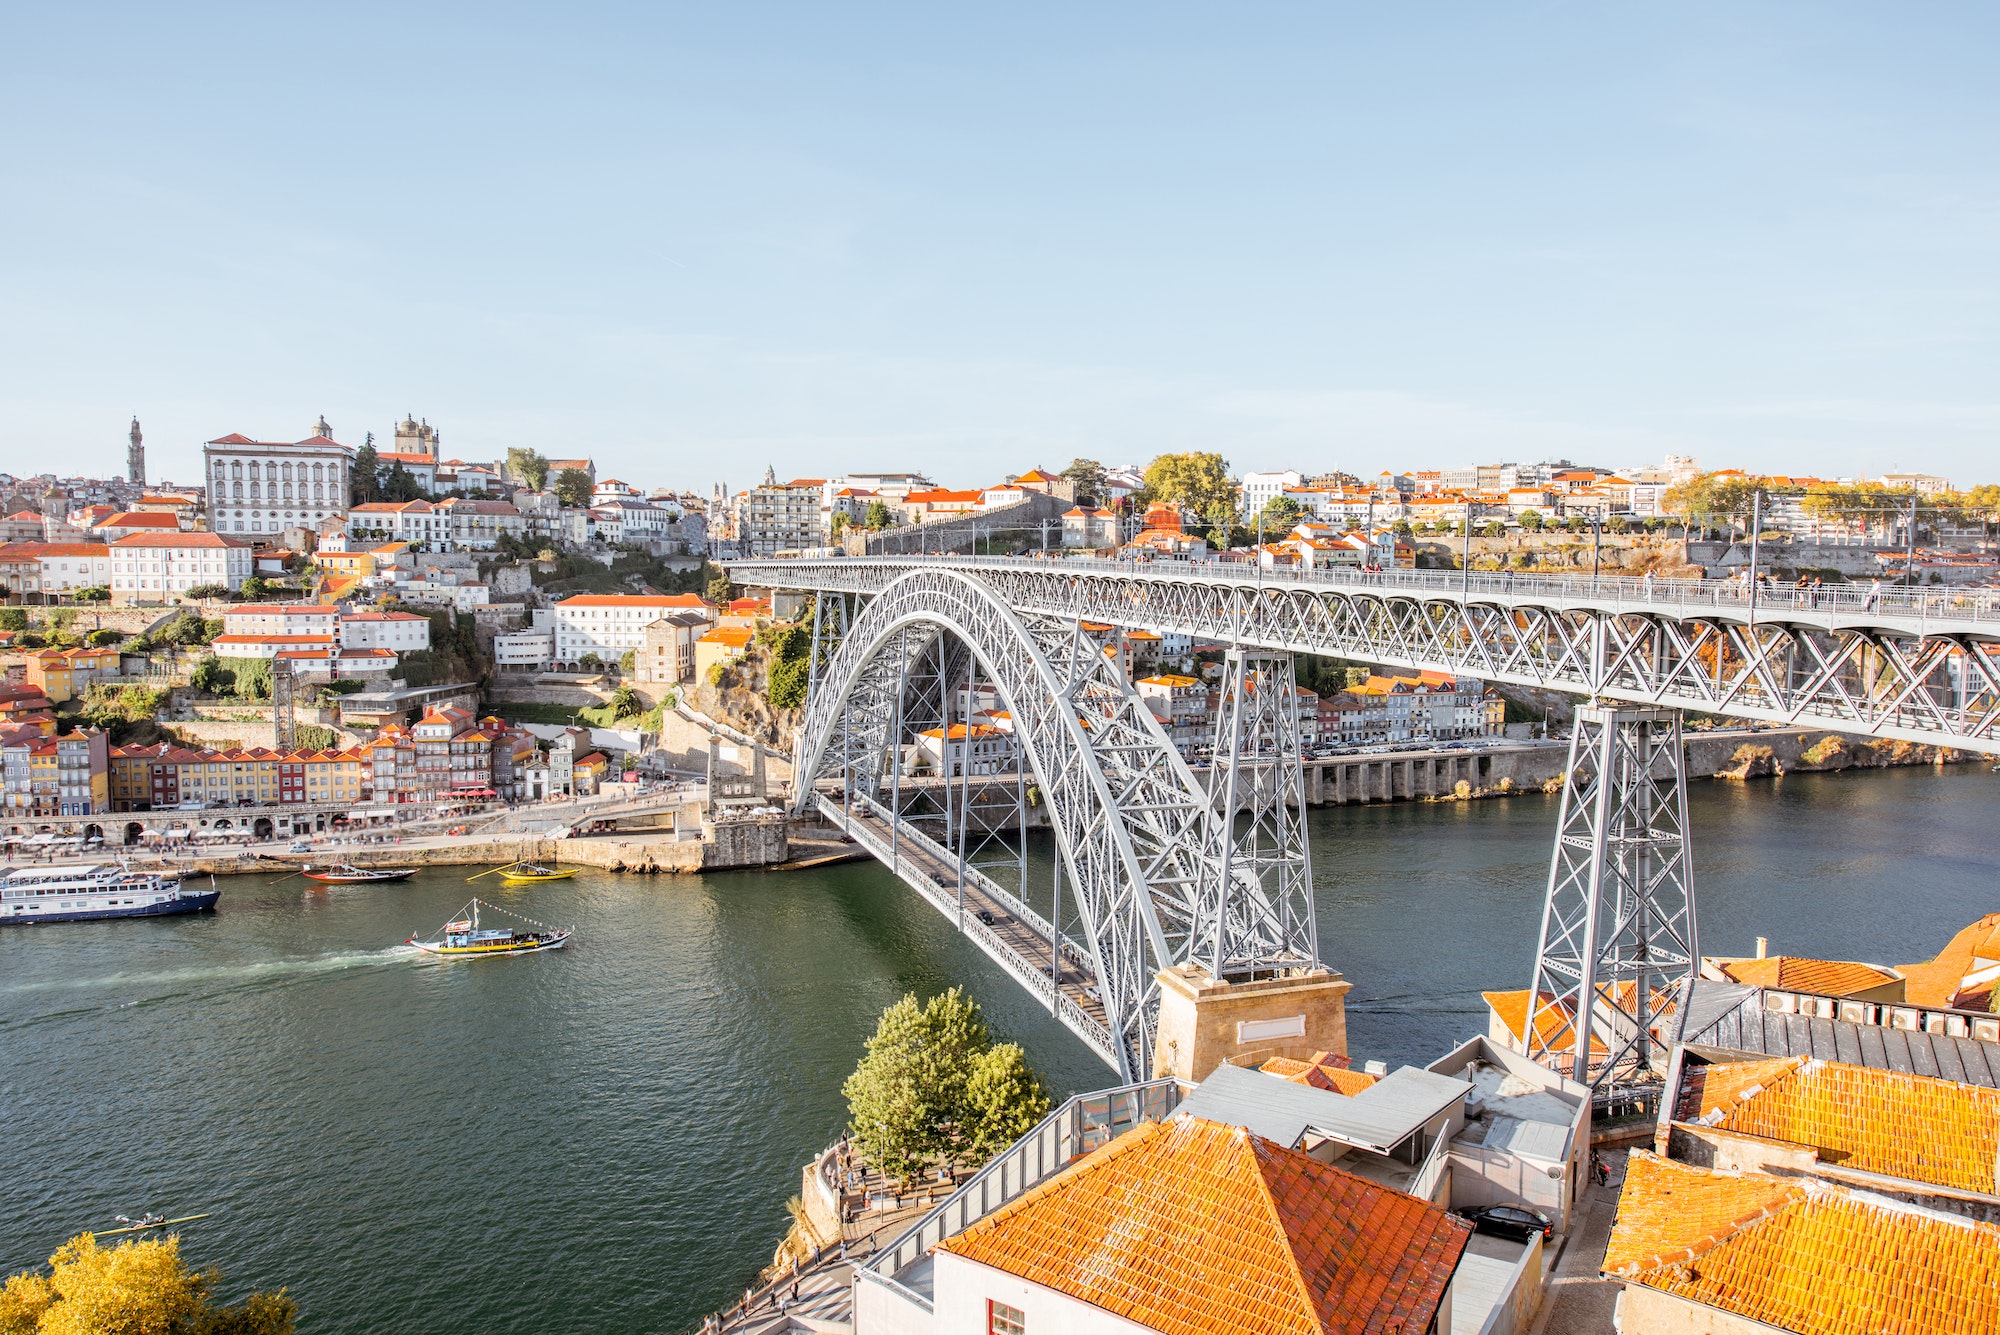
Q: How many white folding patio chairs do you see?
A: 0